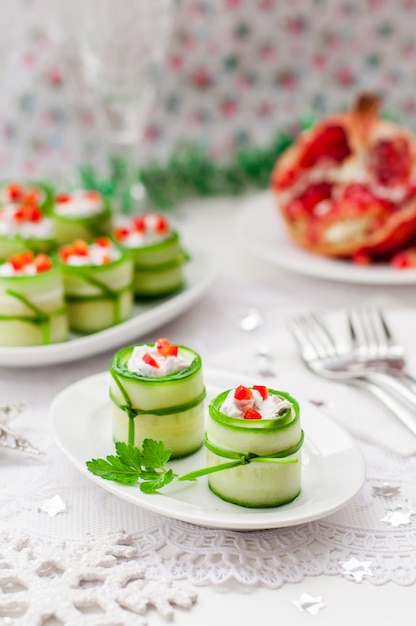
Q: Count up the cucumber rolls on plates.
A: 8